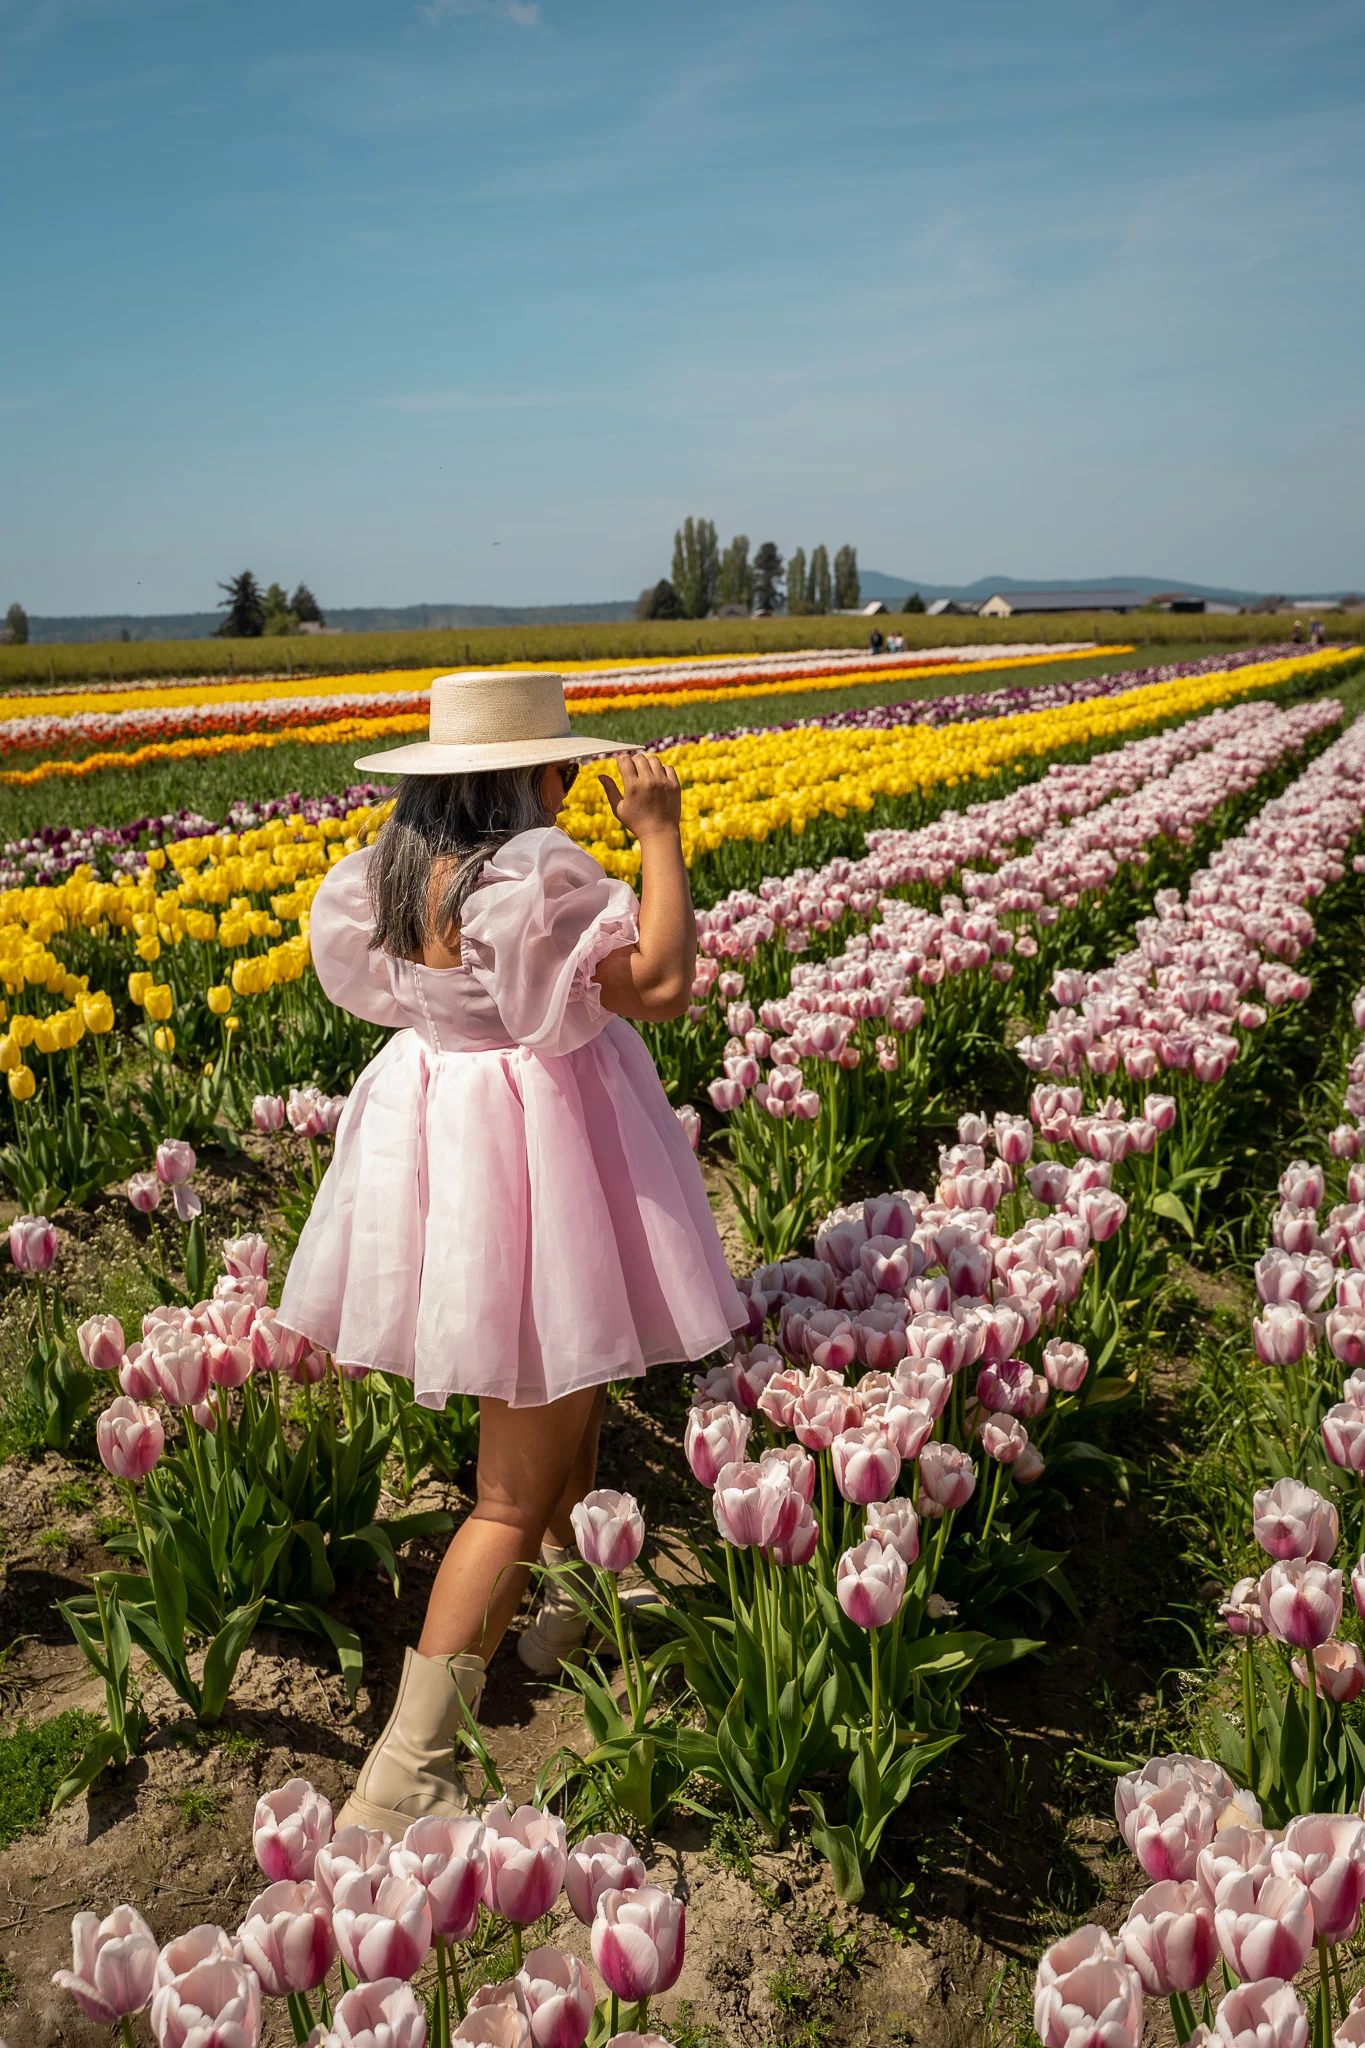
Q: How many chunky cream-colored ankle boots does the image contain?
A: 2